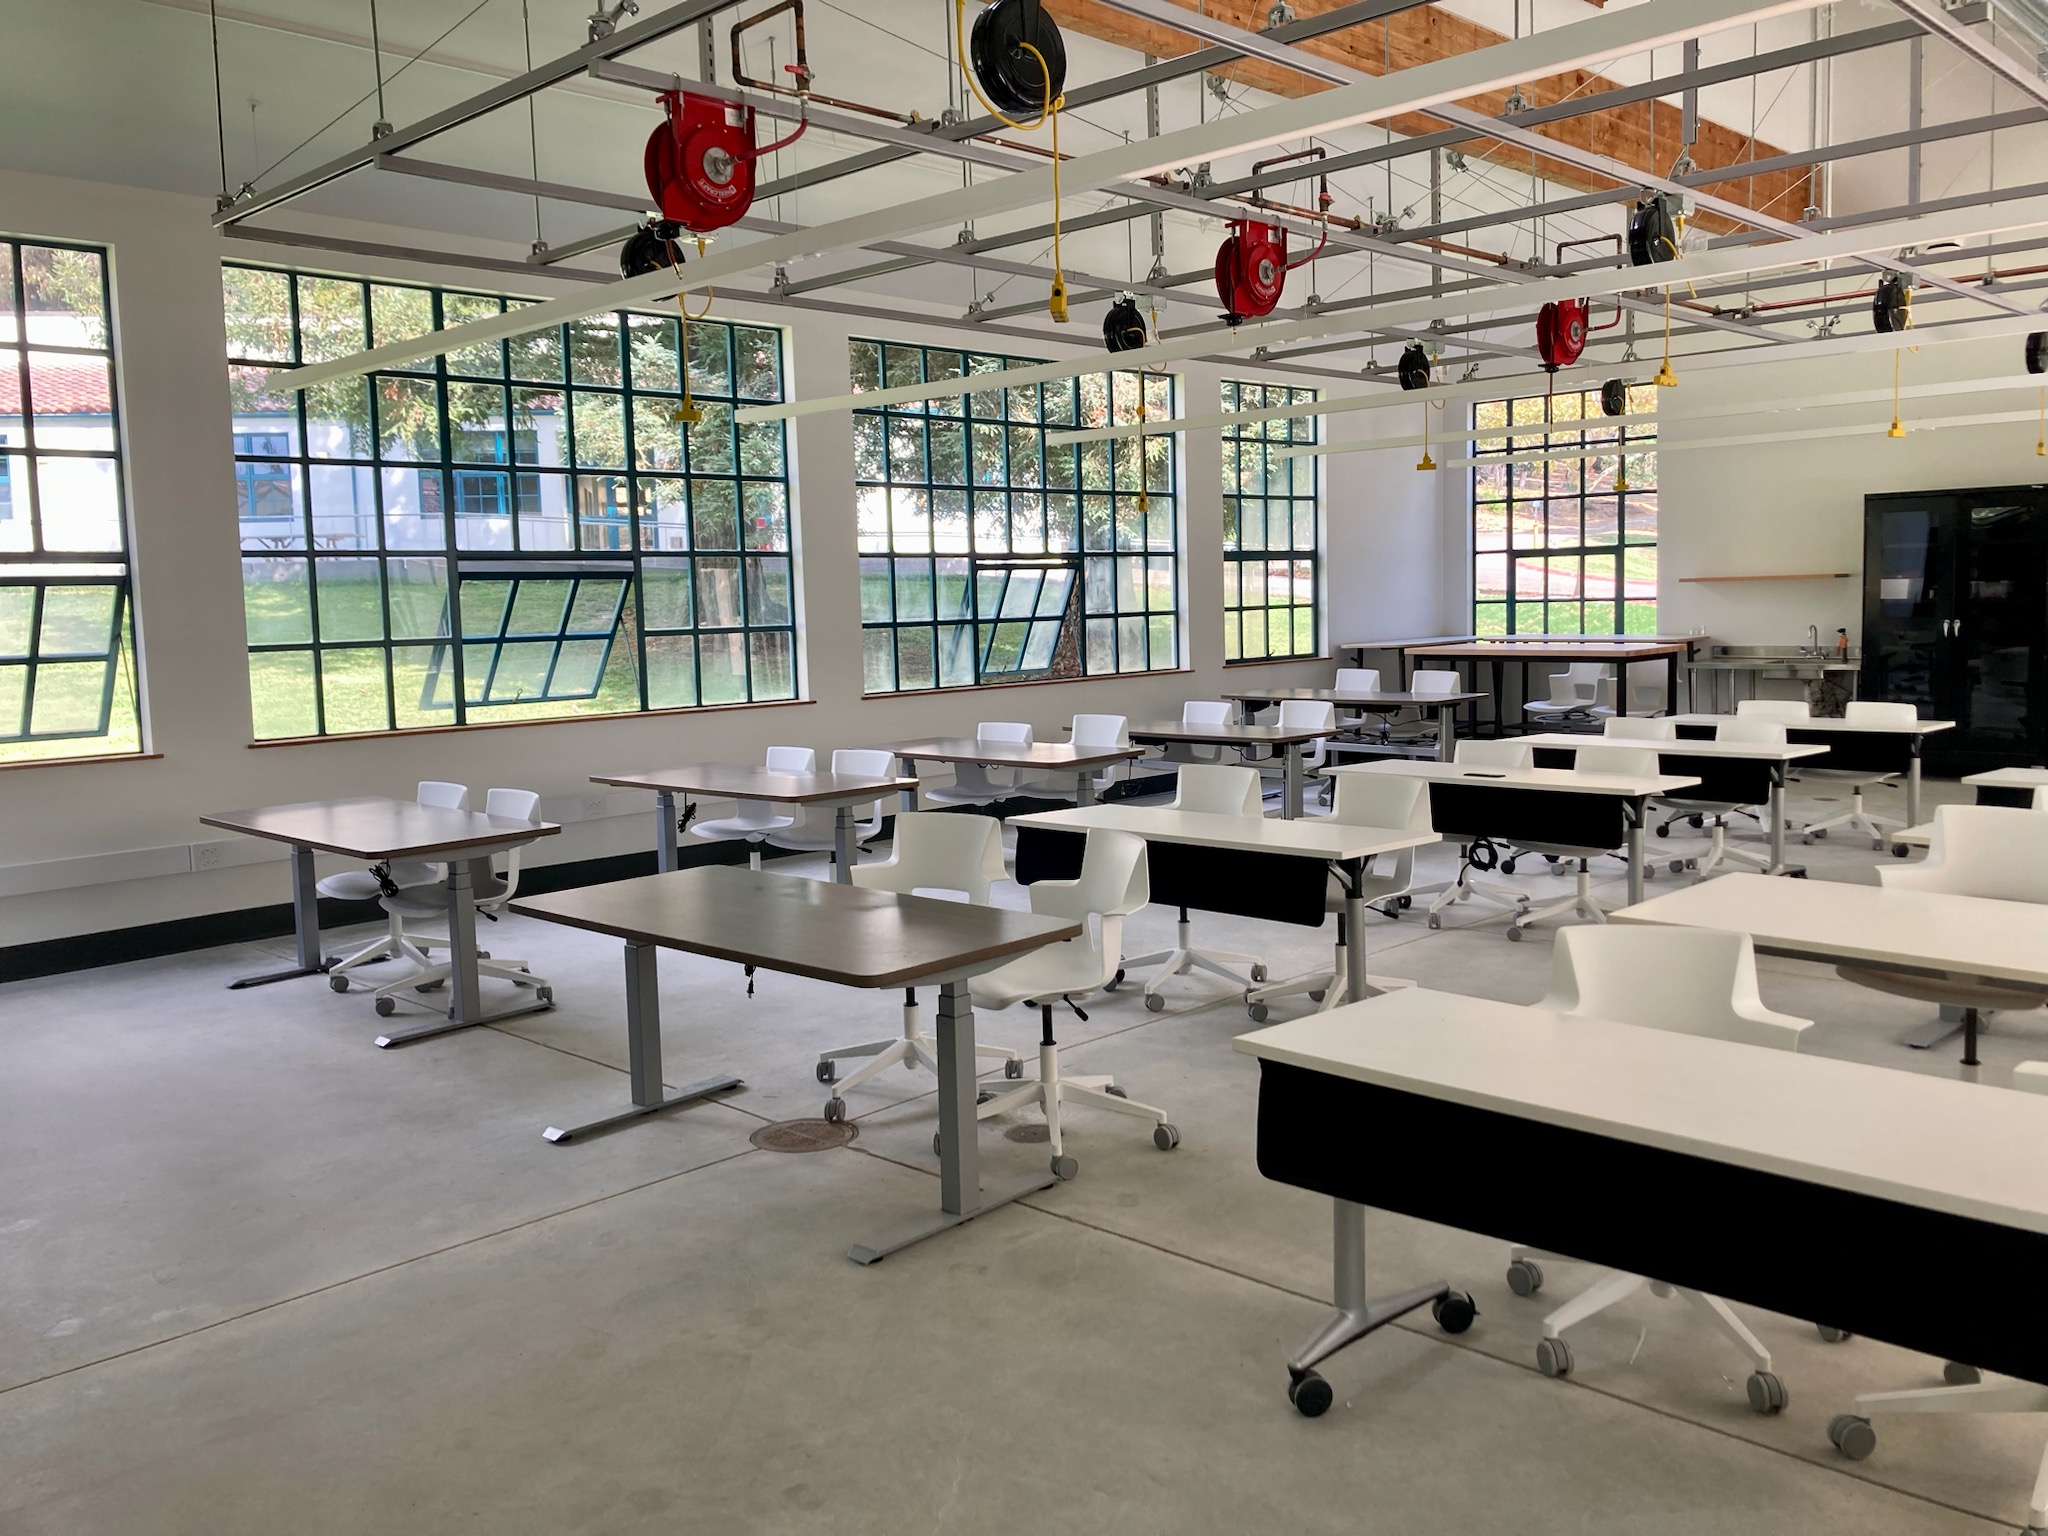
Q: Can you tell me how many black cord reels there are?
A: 8